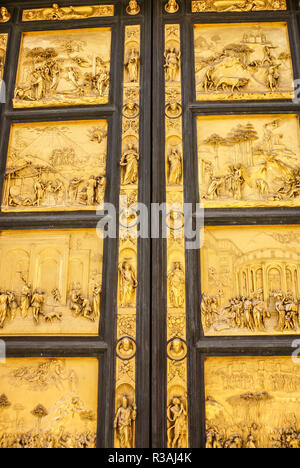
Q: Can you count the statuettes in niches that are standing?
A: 8